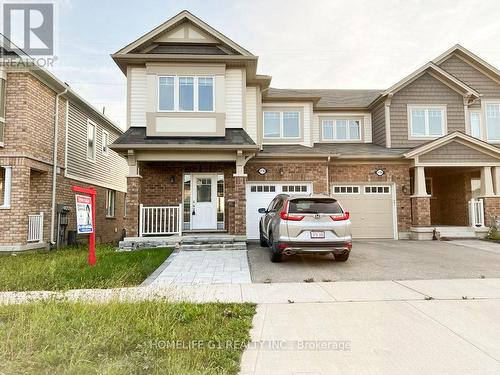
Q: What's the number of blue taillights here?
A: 0